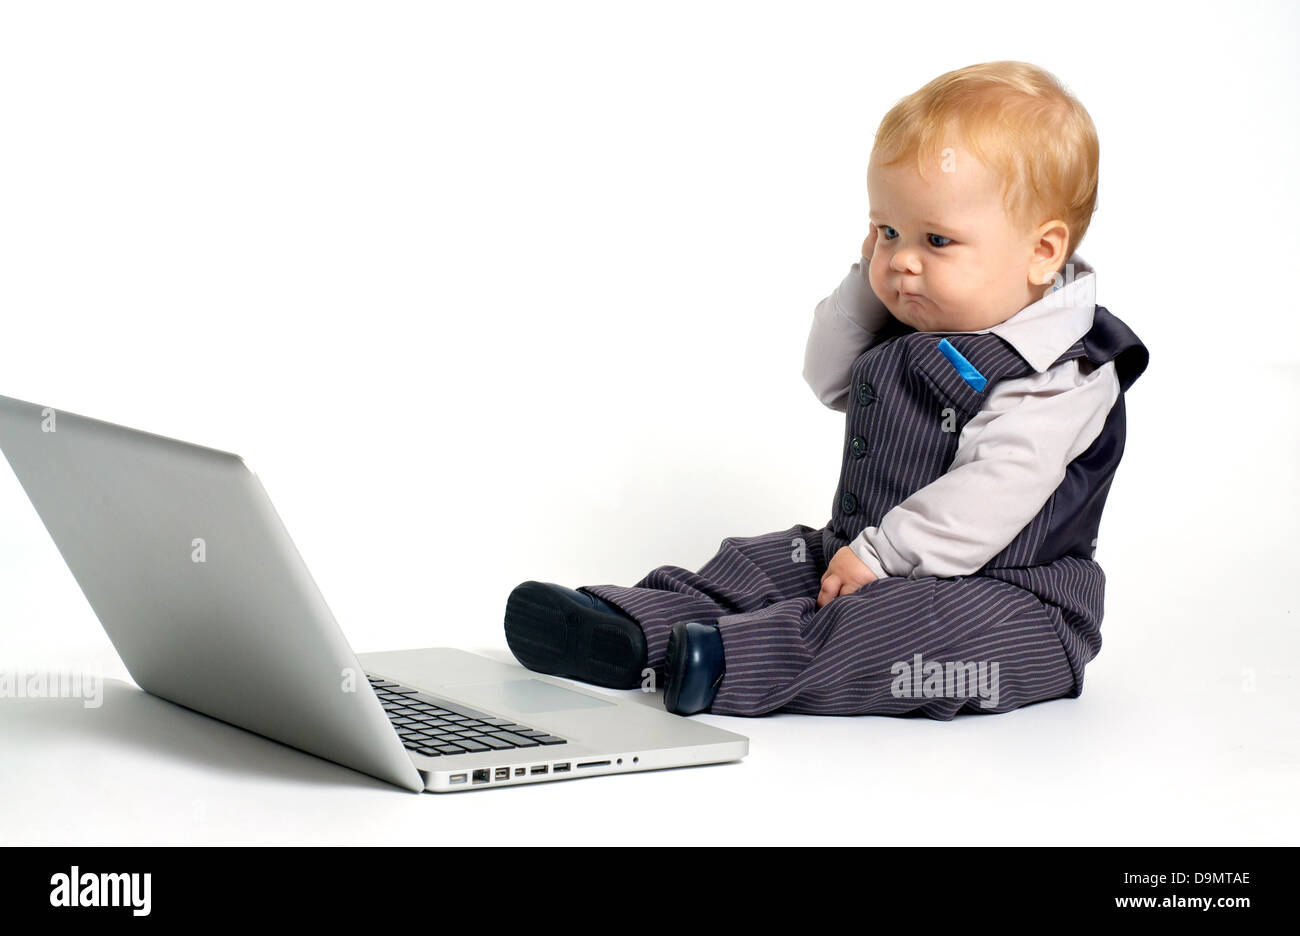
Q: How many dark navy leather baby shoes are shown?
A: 2